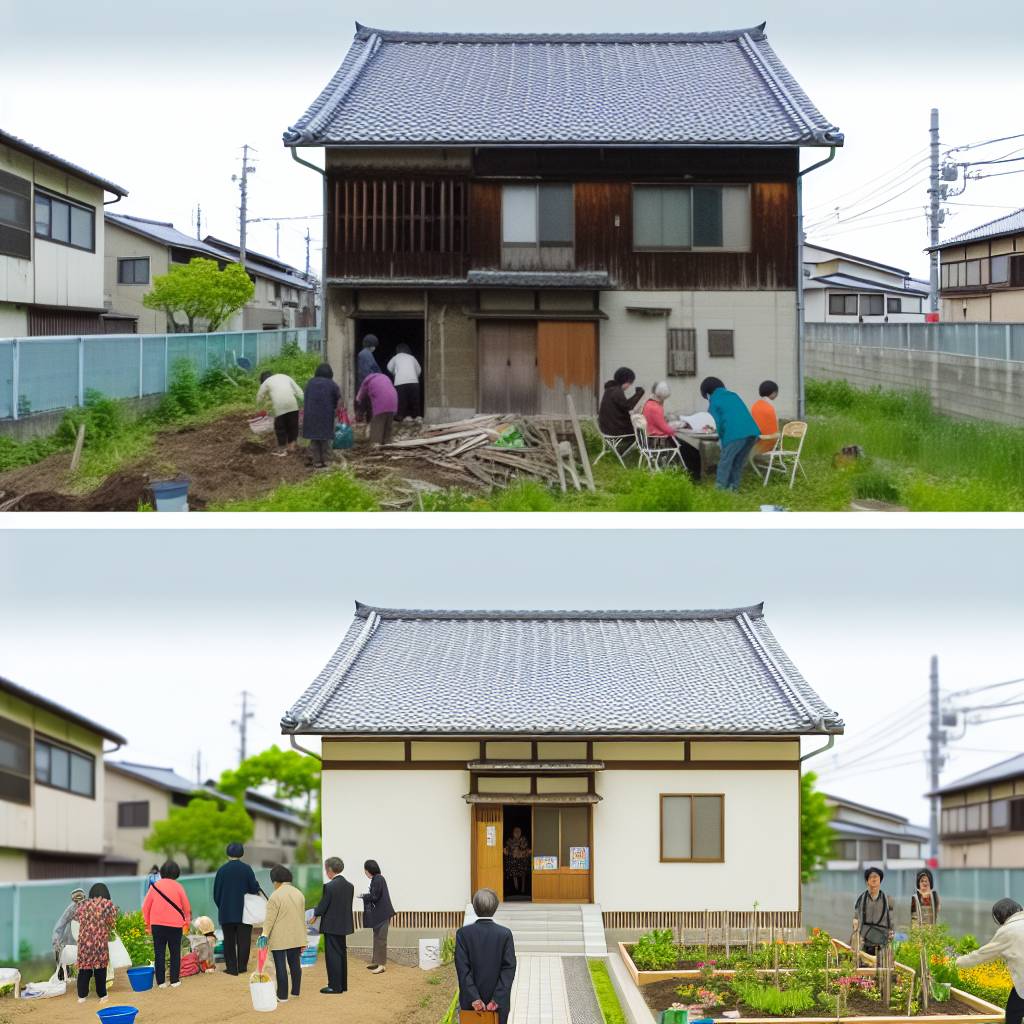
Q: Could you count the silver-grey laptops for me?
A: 0